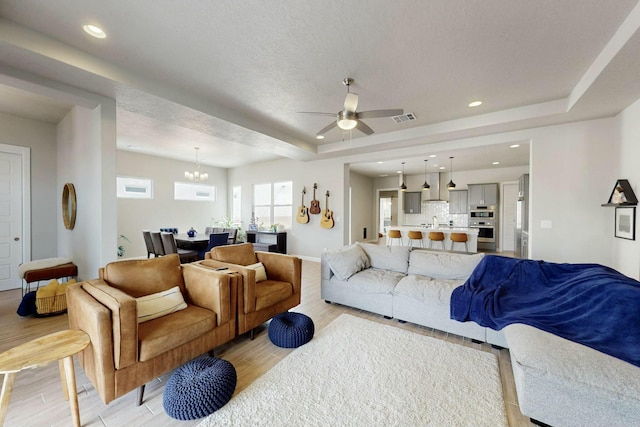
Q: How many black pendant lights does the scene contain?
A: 3